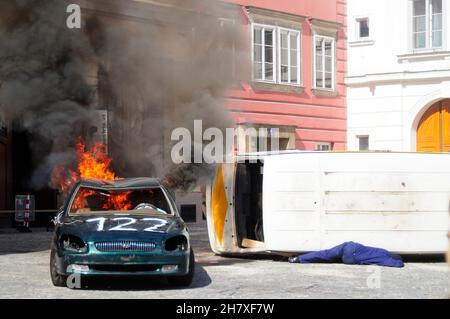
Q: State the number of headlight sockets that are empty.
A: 2